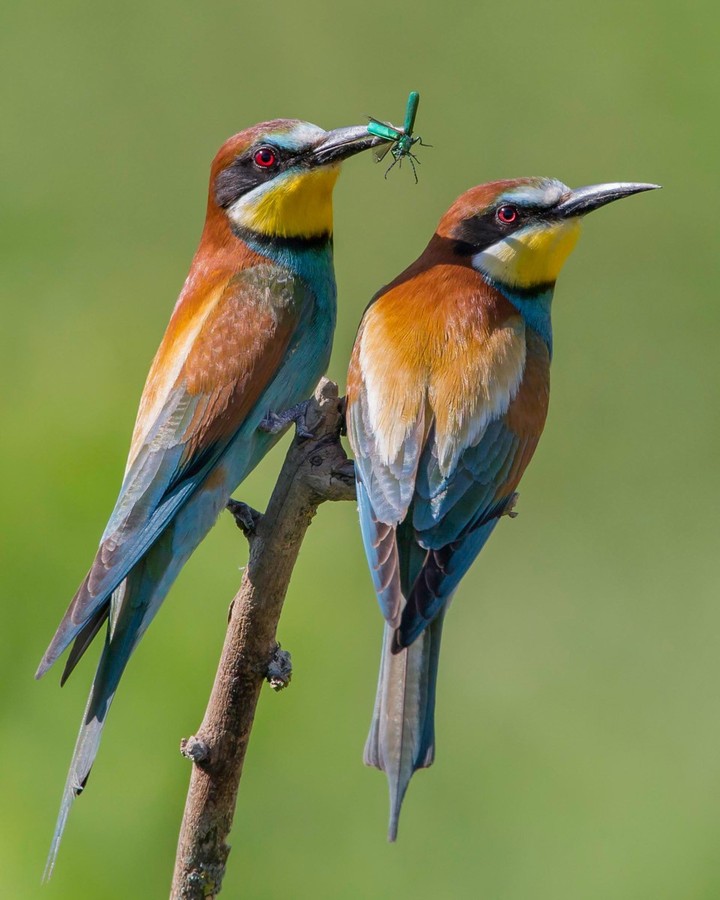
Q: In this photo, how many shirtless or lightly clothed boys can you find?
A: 0